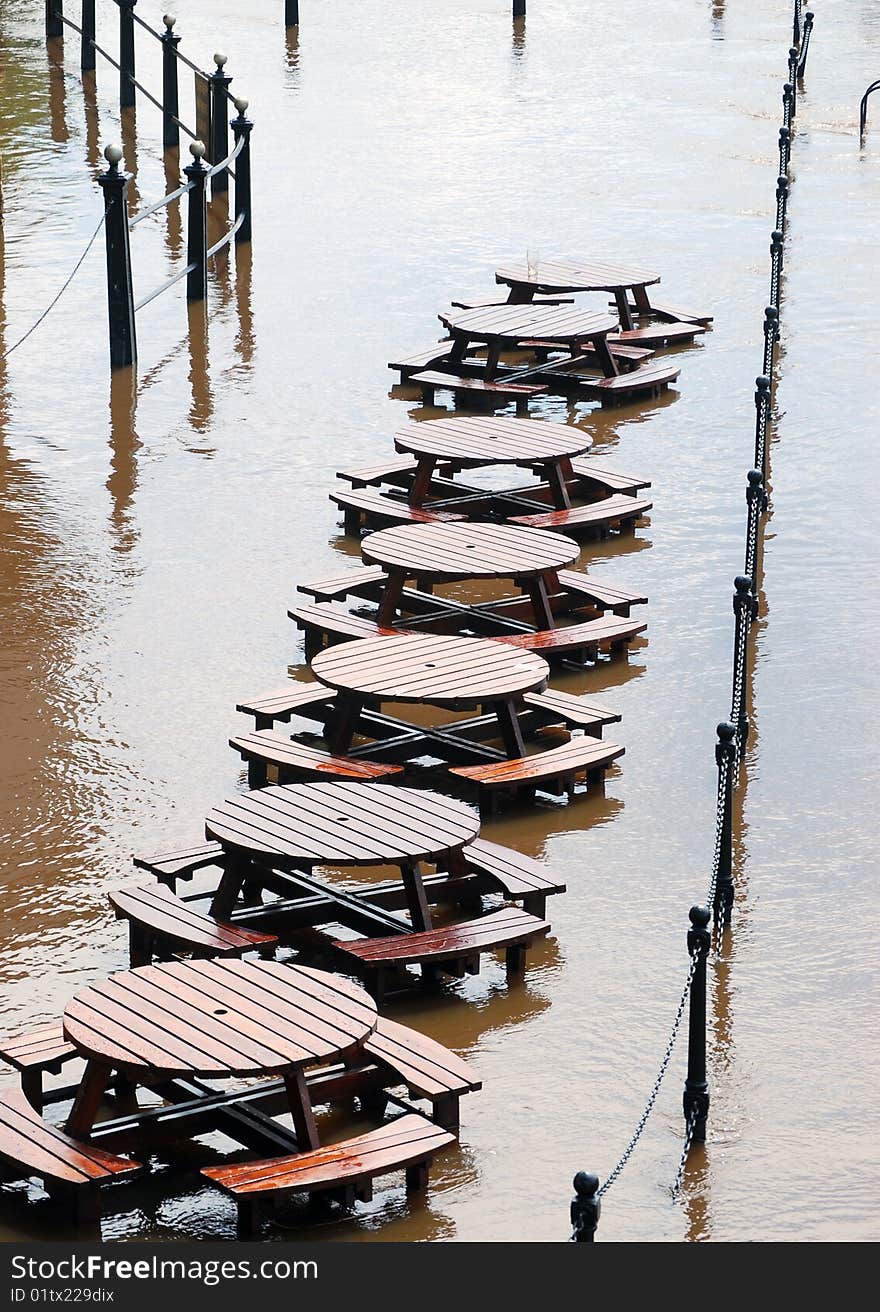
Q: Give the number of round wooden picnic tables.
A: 7